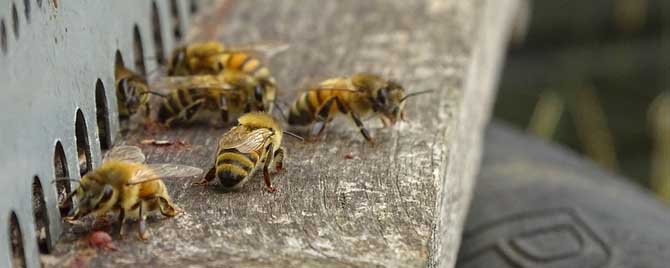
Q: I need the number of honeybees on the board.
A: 6